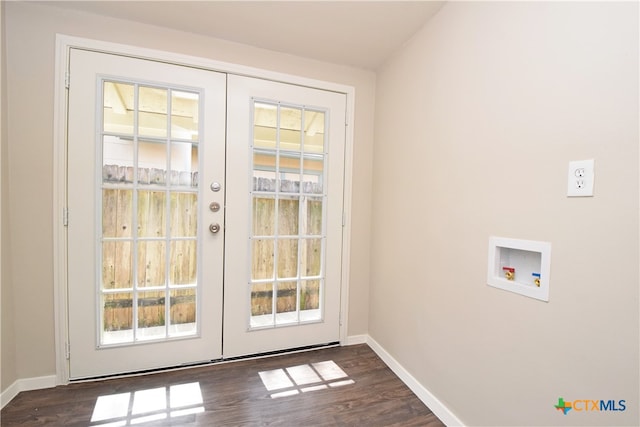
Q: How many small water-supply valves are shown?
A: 2